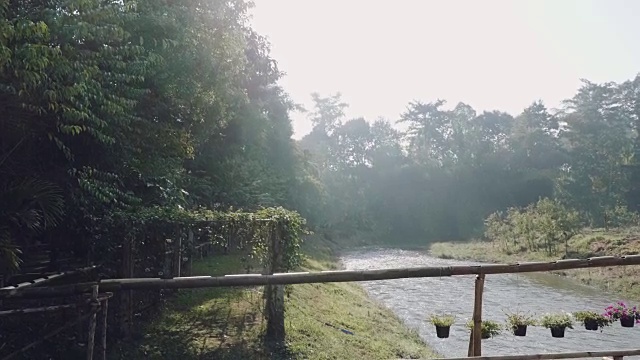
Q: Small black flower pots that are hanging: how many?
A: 6